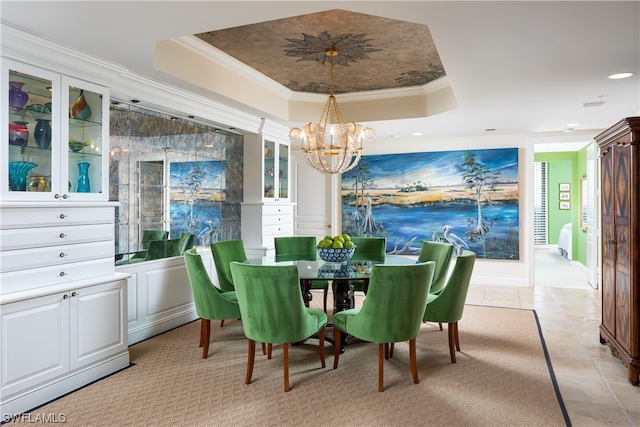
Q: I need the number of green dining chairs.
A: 8